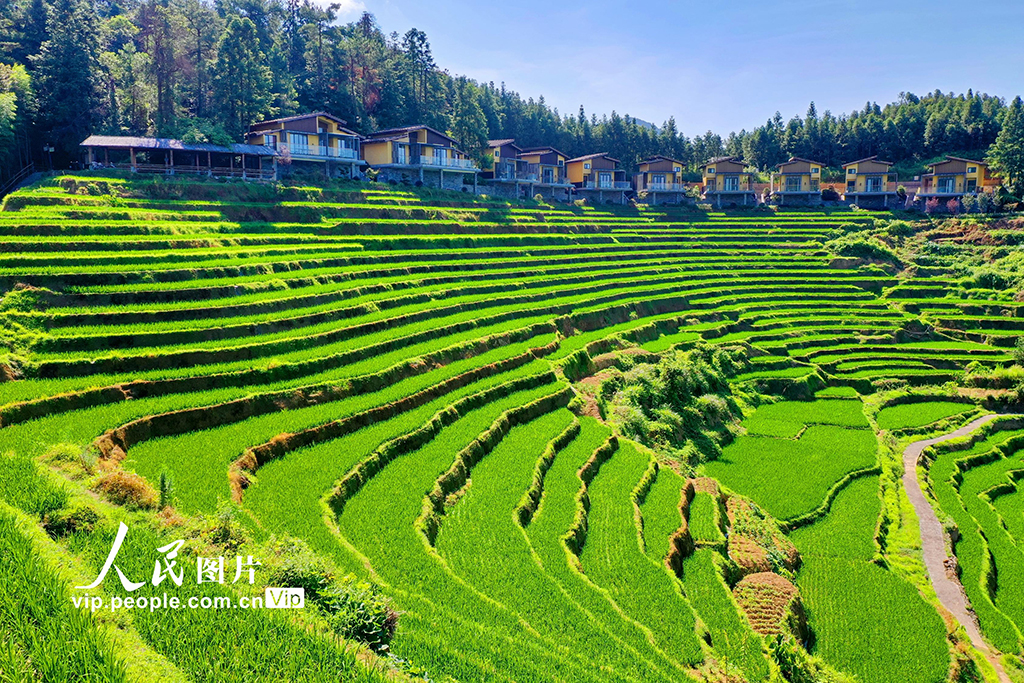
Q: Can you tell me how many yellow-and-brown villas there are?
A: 10